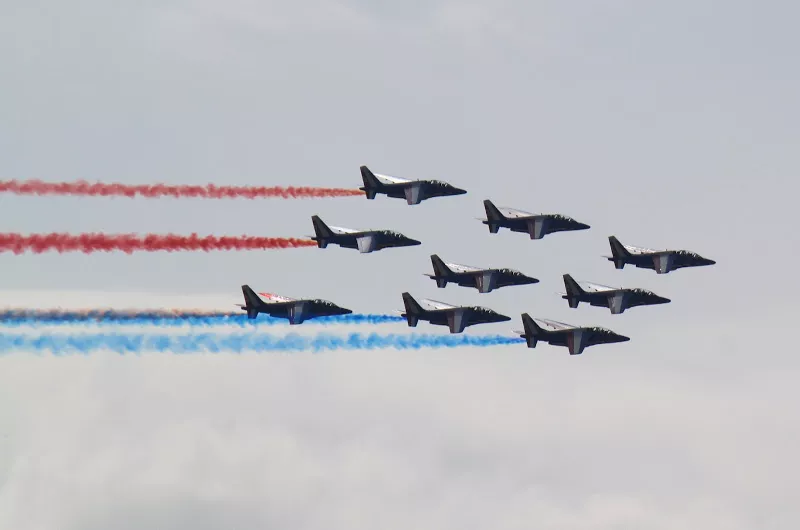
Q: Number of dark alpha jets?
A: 9